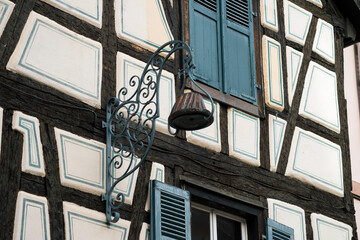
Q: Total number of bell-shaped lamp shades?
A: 1